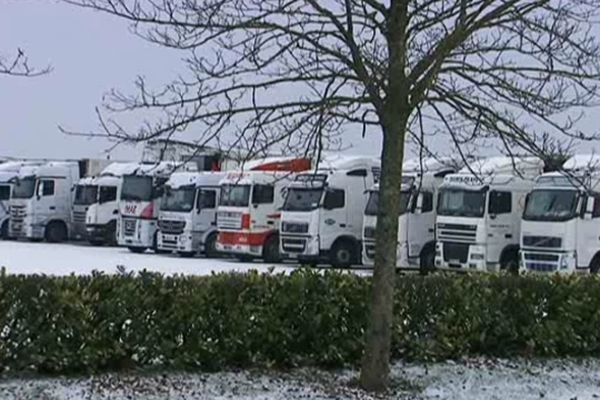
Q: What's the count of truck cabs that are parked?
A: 10